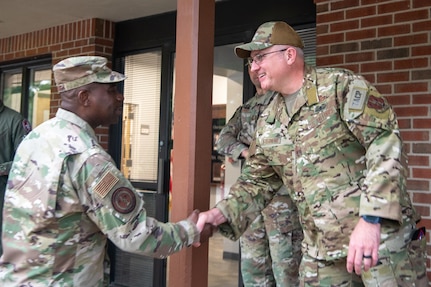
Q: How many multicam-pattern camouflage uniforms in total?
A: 3